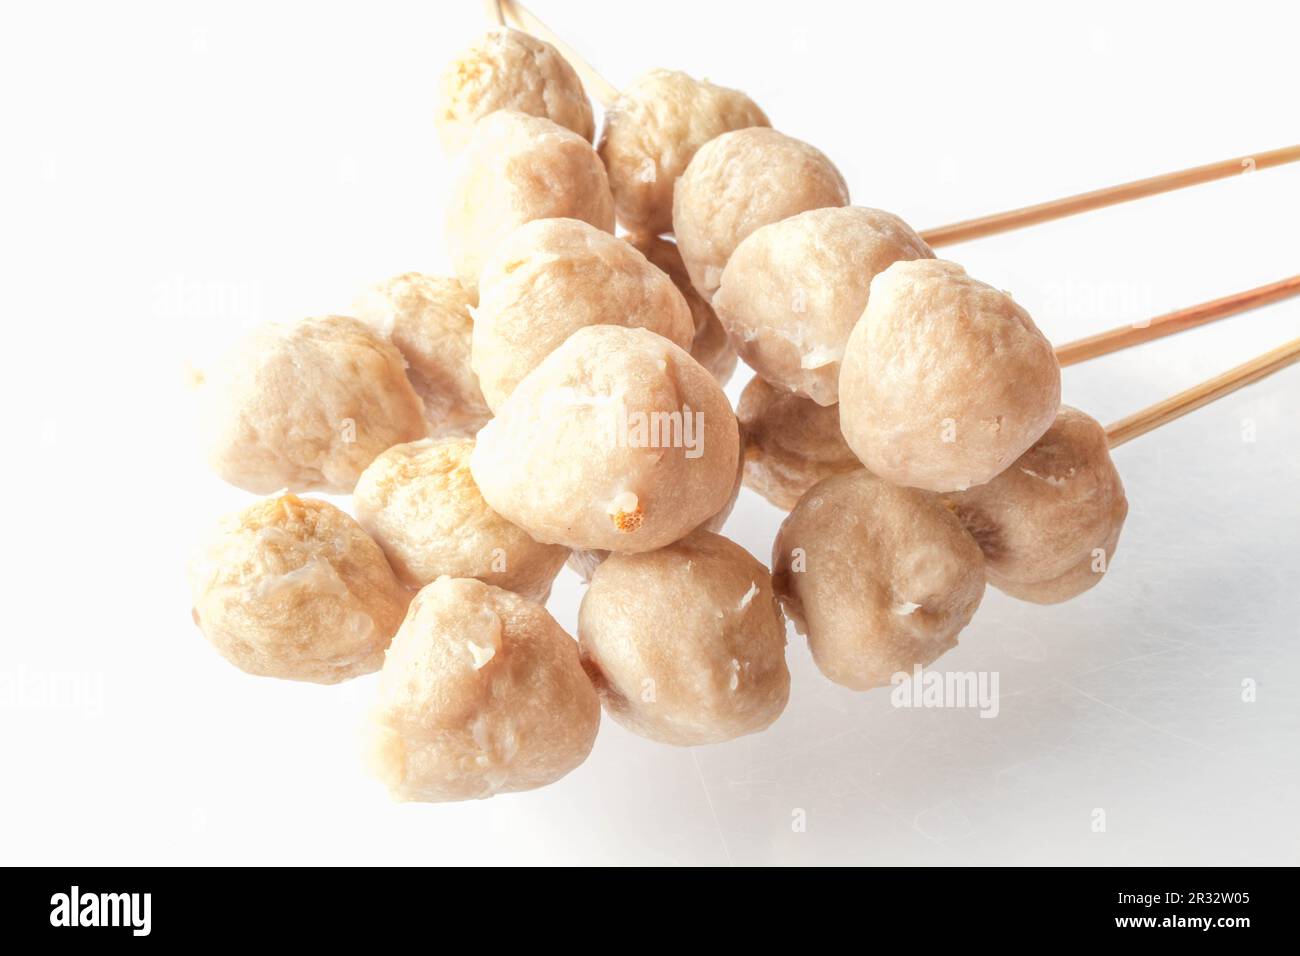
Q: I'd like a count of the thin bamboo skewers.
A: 5